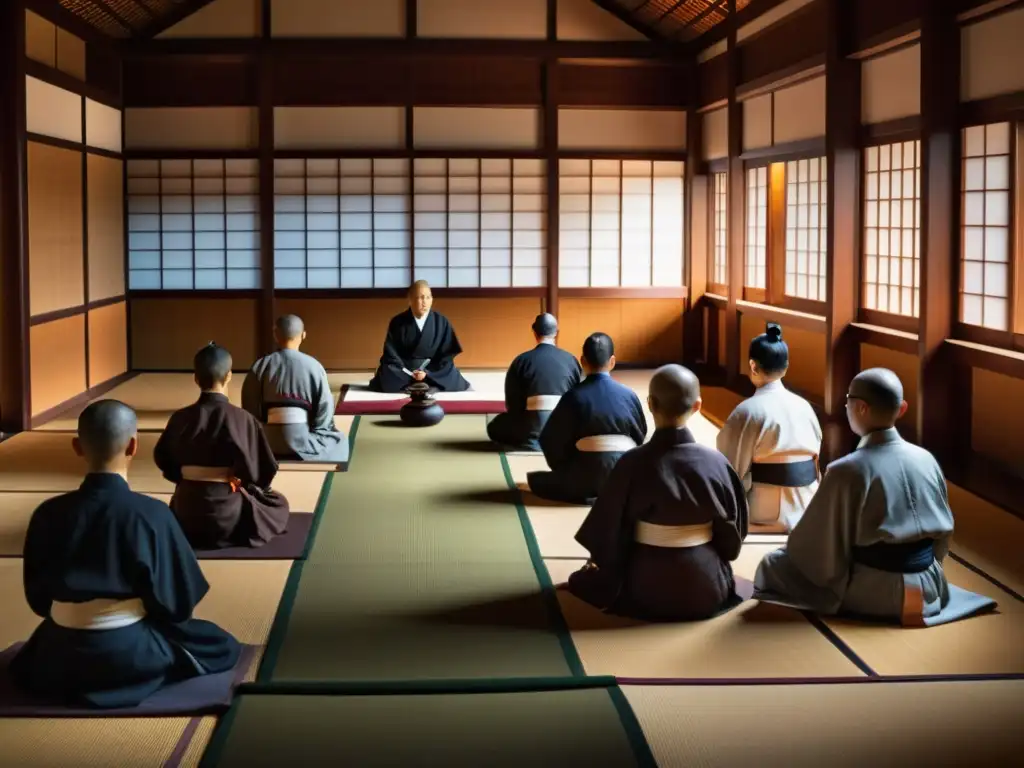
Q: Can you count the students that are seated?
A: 8